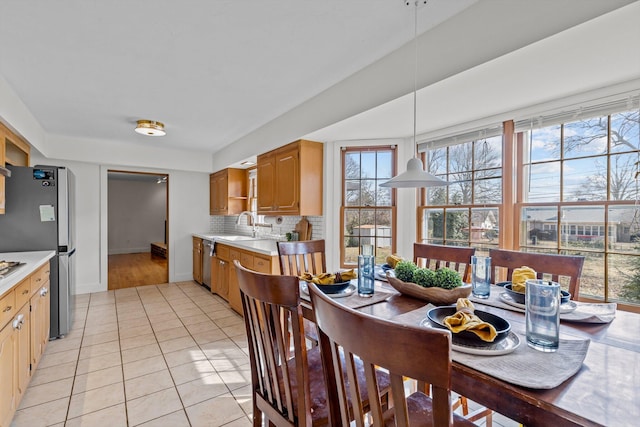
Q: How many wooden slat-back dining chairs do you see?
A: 5